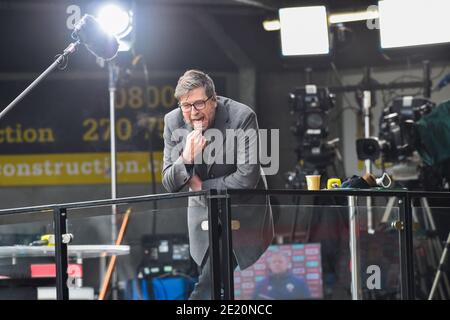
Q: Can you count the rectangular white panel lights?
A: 2